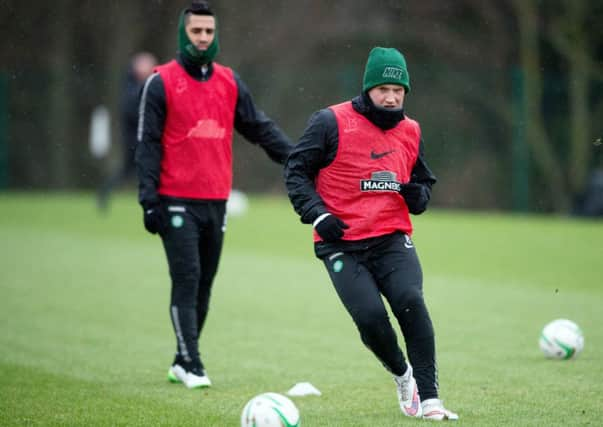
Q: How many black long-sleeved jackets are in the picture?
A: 2